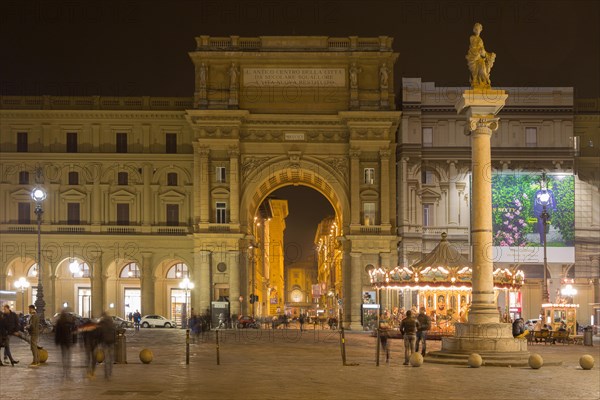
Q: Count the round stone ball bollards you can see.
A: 7